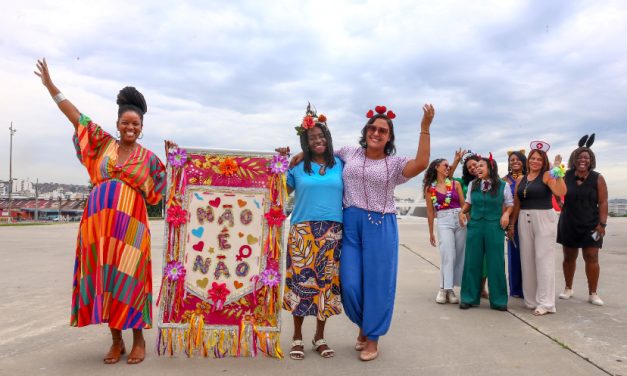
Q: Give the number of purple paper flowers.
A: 4